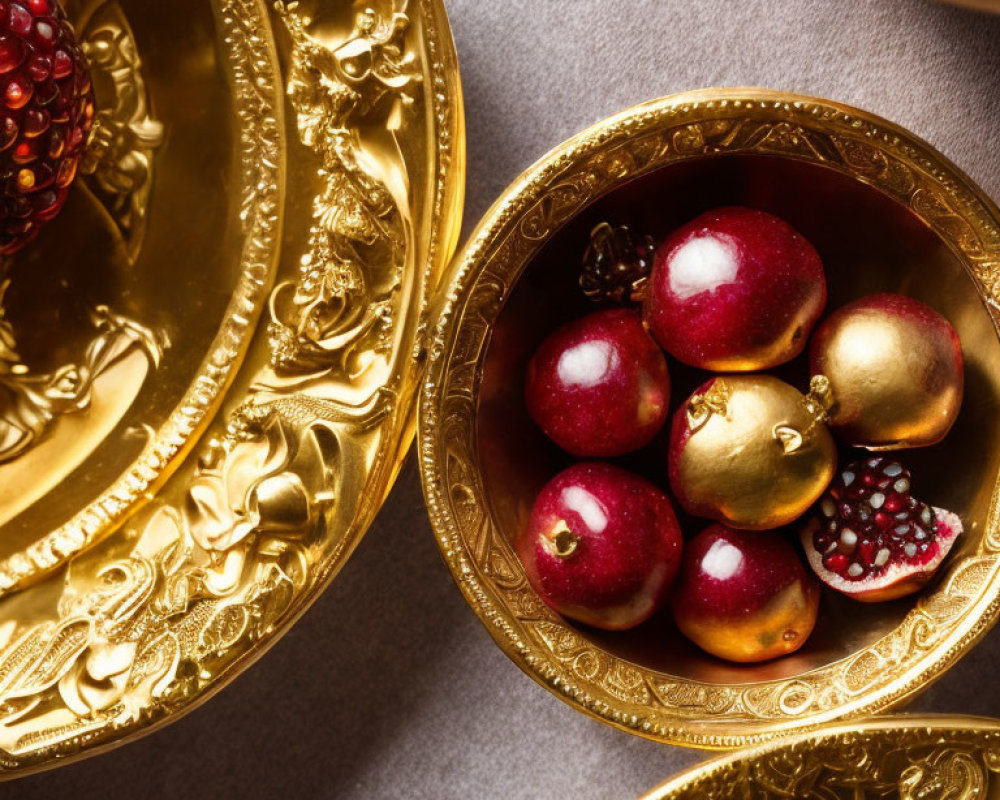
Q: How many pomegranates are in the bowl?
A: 7